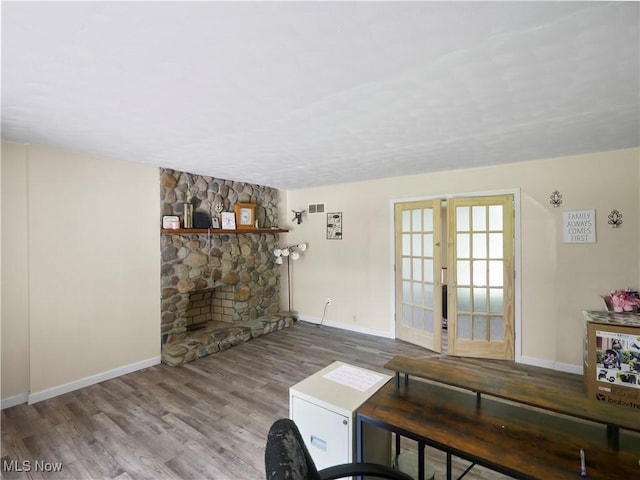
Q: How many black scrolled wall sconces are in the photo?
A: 2